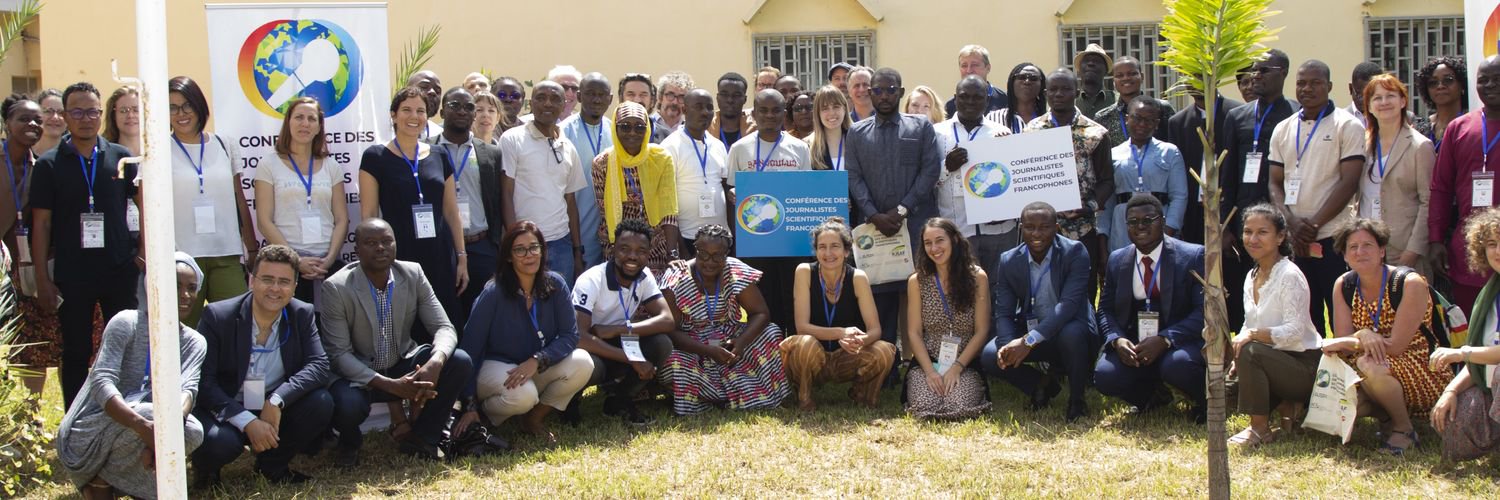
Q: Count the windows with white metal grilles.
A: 3